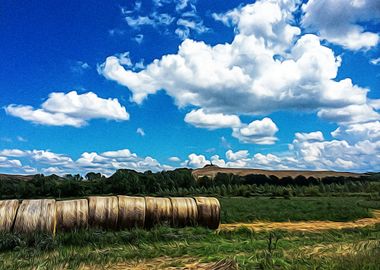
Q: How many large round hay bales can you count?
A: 8